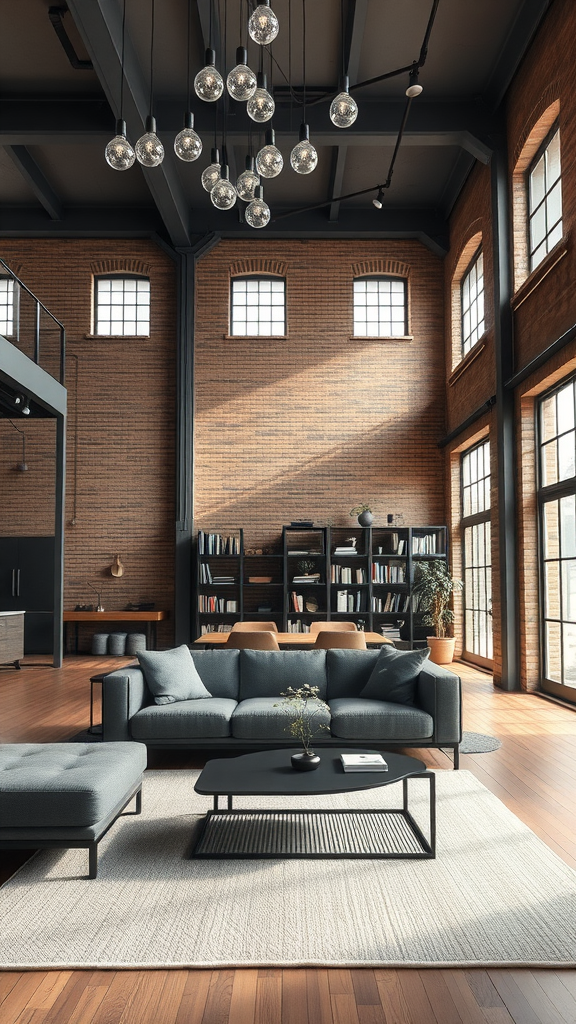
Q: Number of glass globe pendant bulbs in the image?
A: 14